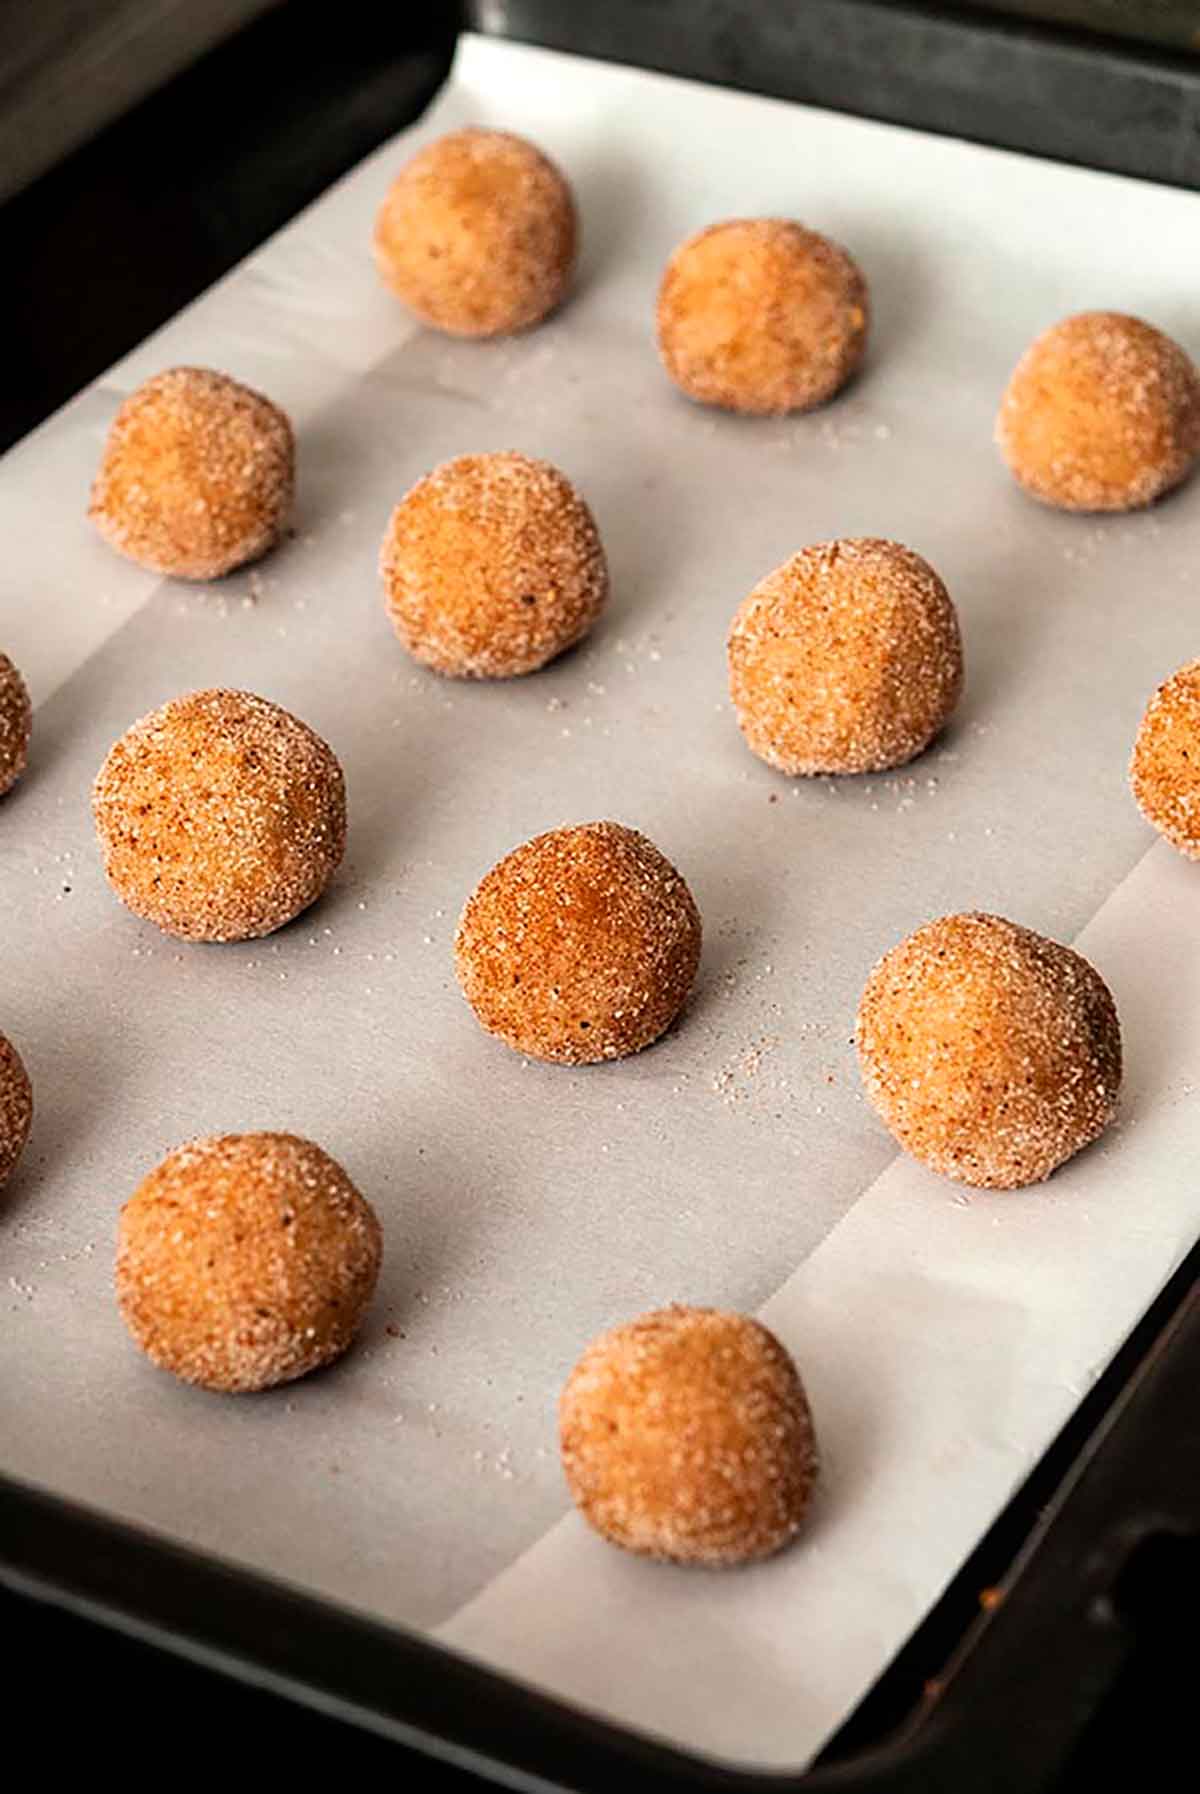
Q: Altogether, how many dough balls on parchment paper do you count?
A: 14